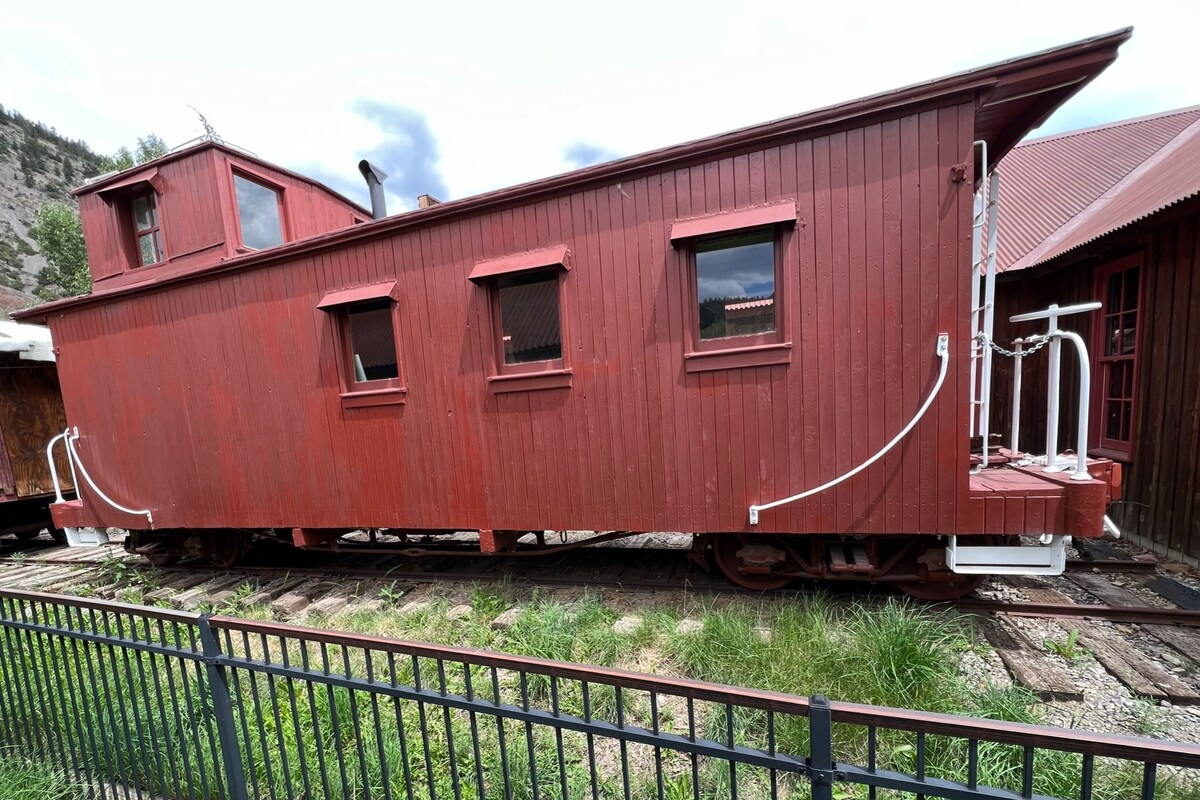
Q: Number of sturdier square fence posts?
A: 2